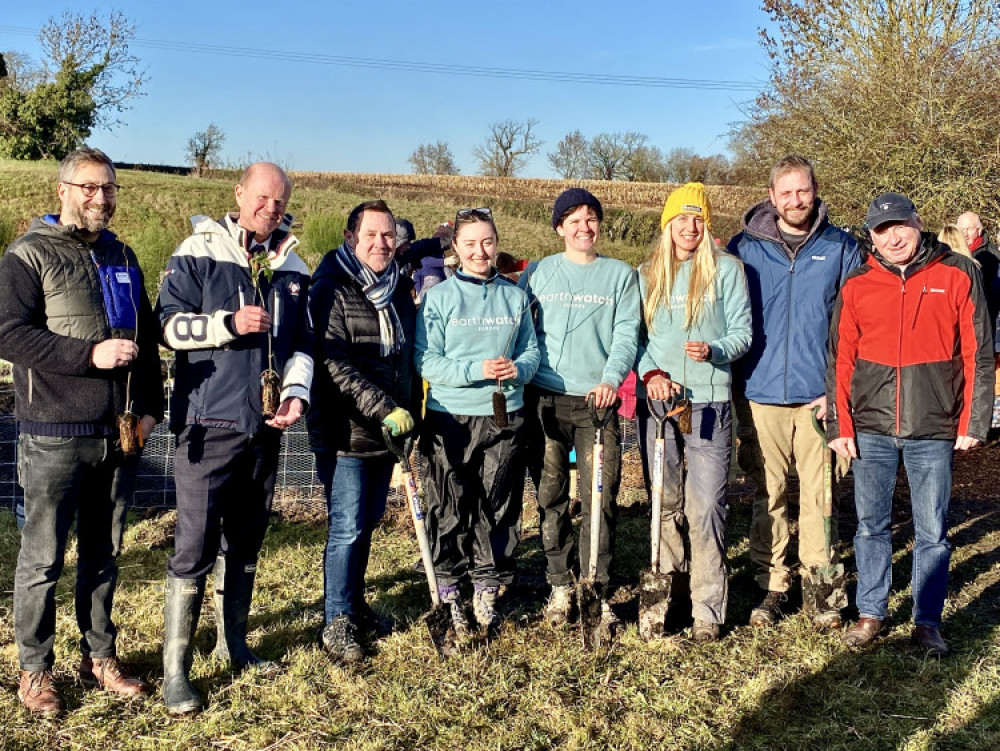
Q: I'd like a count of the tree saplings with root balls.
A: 4